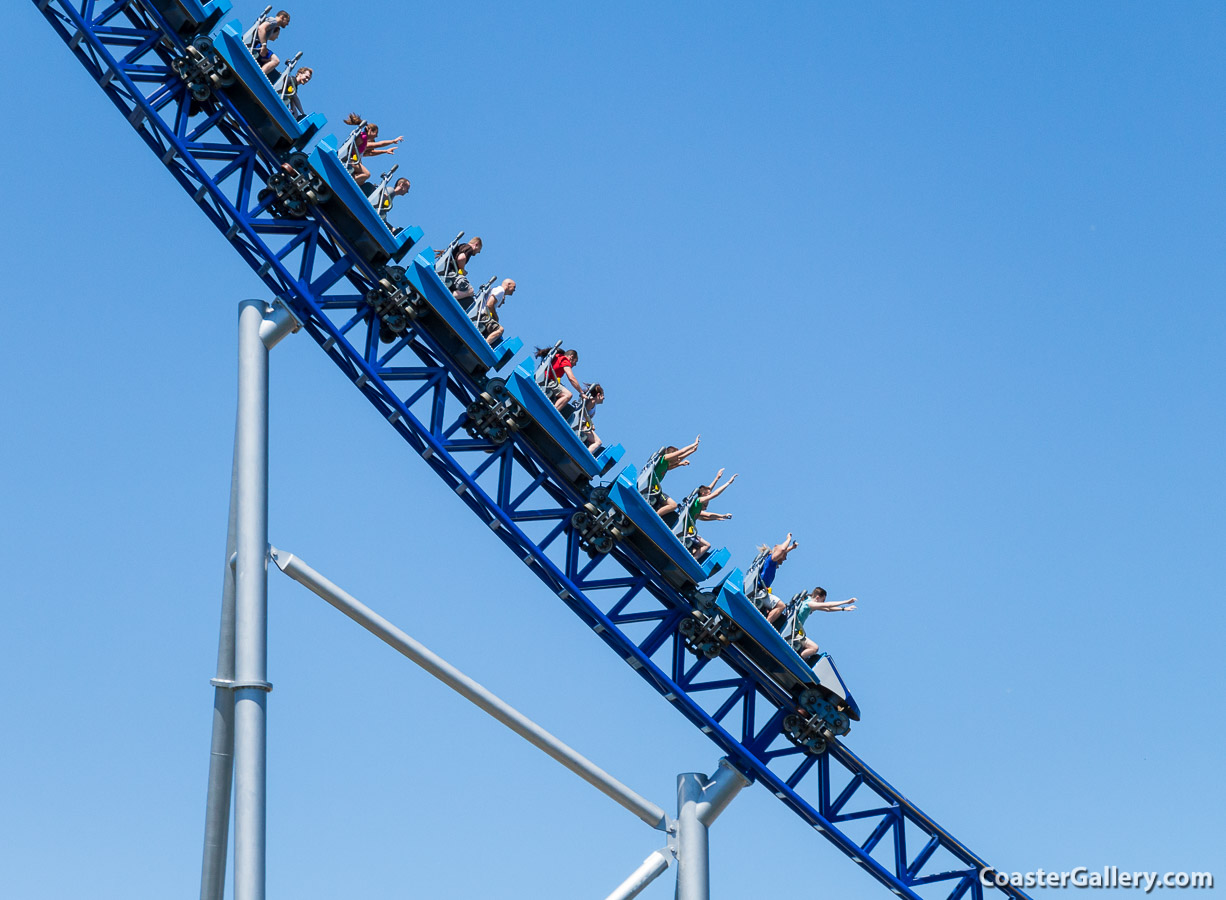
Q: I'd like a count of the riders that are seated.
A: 12